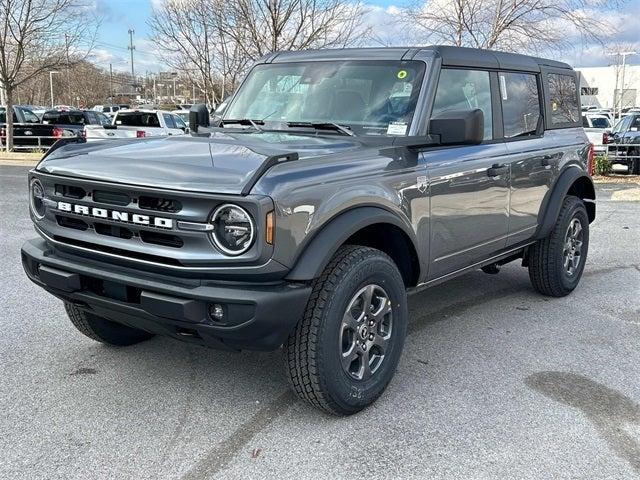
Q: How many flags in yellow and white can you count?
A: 0